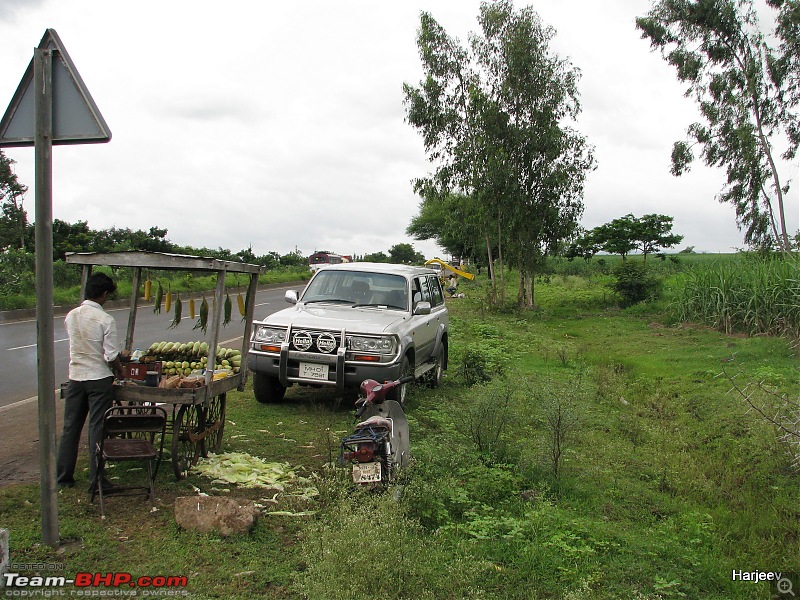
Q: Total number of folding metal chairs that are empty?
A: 1